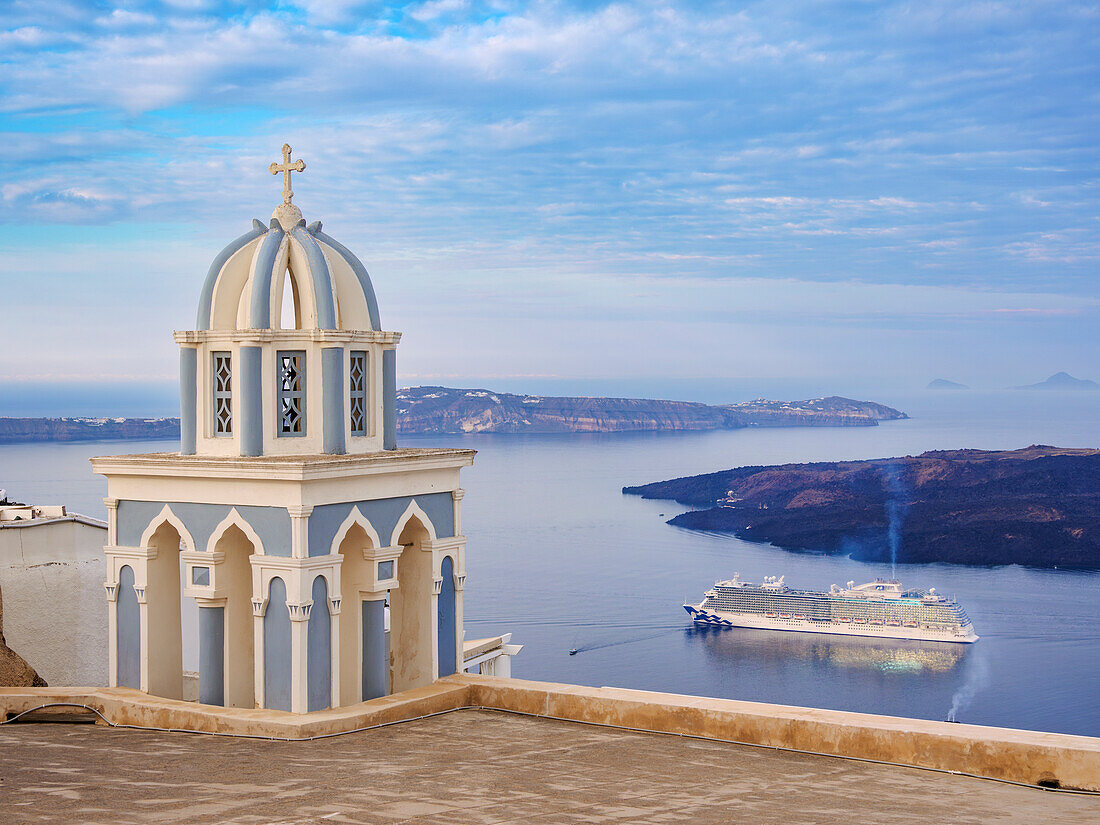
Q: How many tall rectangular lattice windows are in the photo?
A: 3